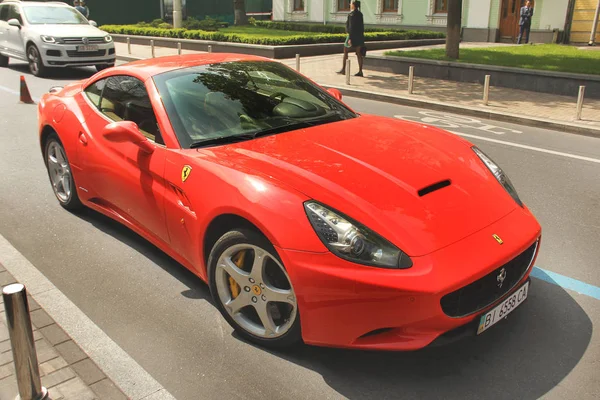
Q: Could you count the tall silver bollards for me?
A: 10